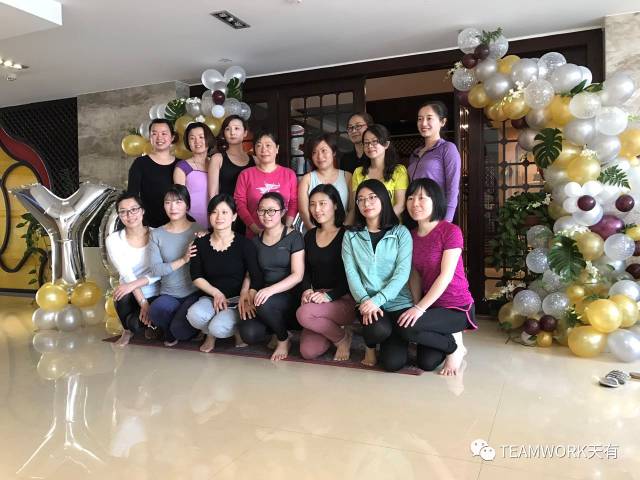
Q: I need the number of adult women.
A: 15